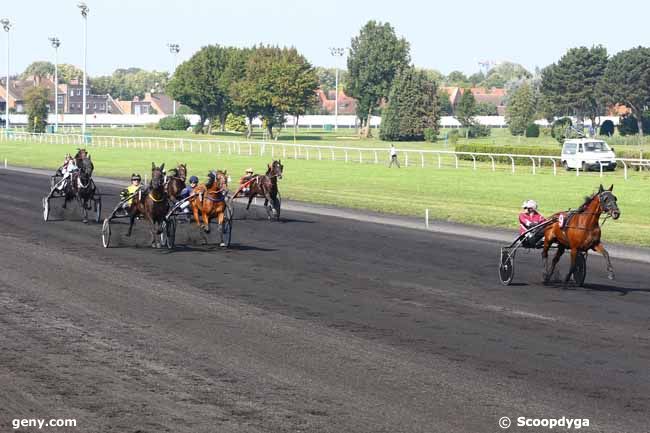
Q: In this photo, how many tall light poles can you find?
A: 5